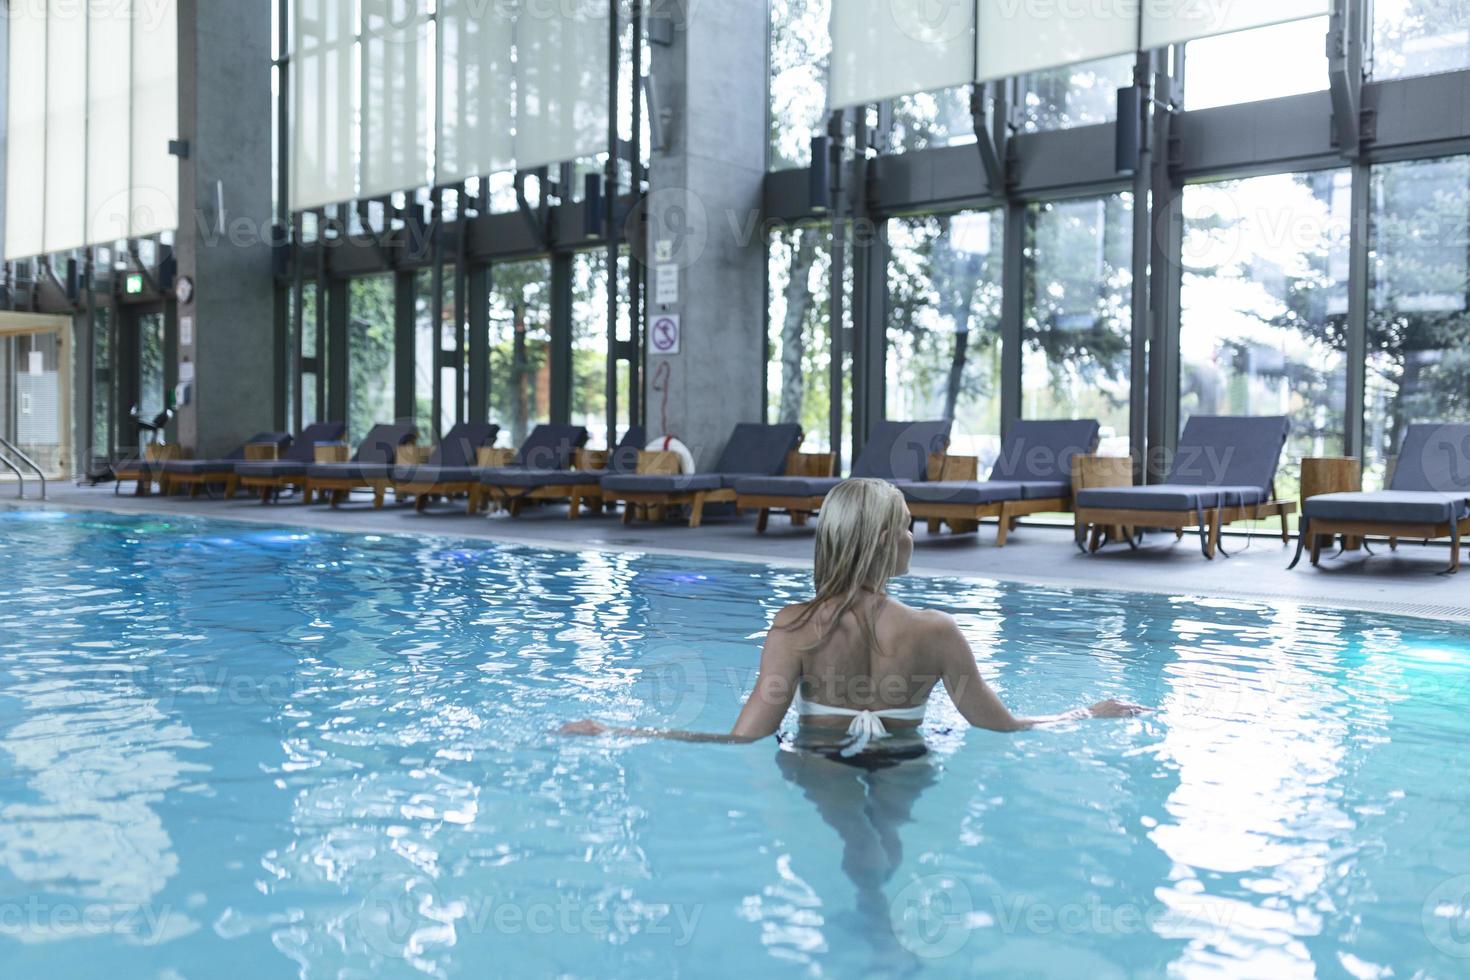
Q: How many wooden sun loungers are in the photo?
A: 11